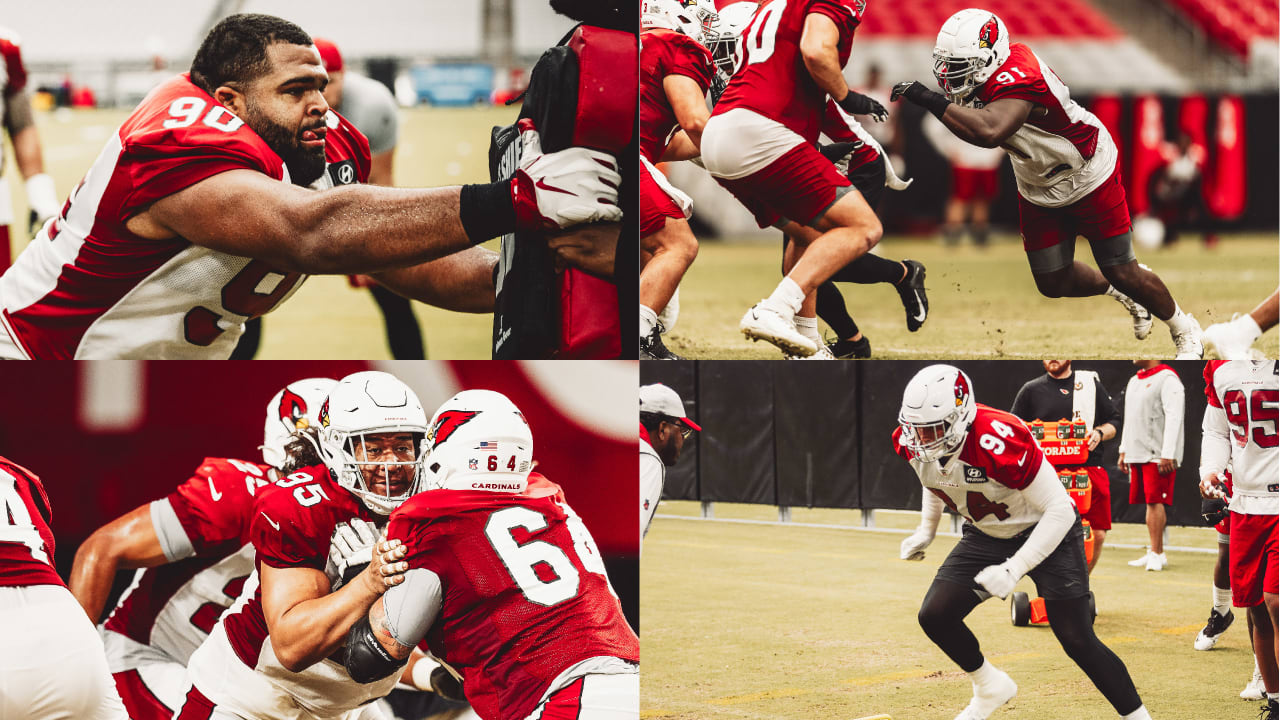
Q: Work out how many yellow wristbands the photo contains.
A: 0